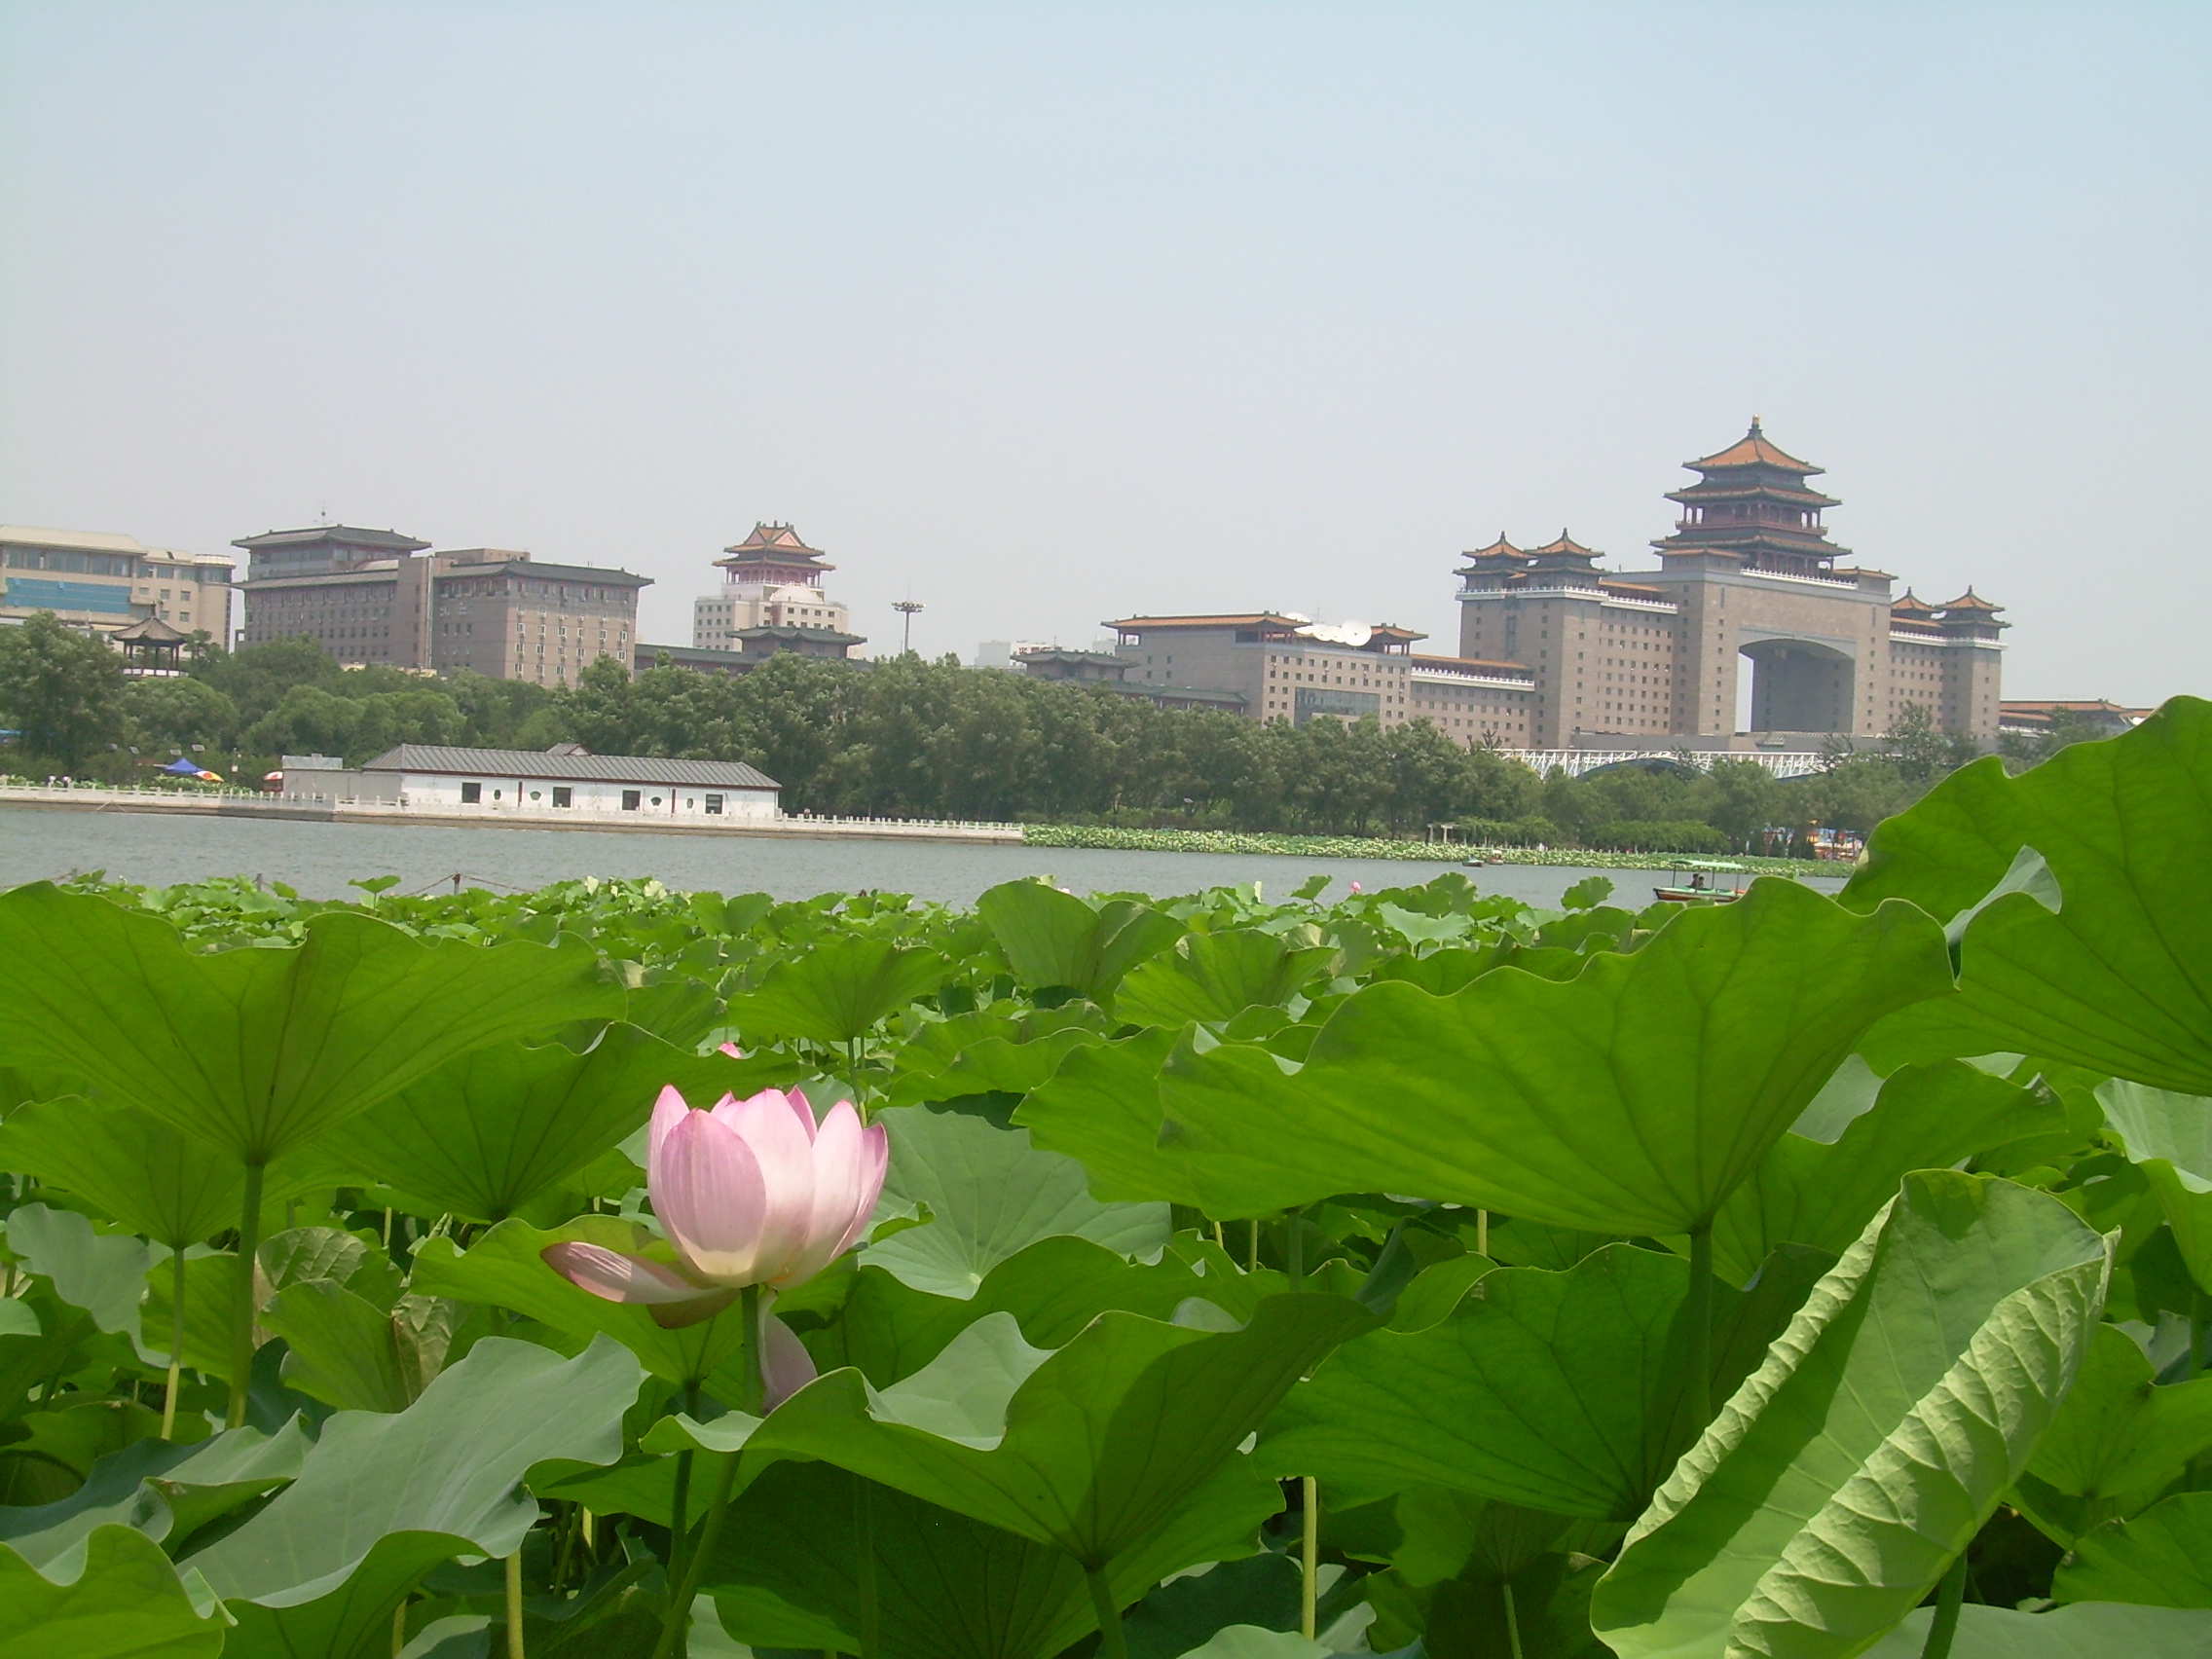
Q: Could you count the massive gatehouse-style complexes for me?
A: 1